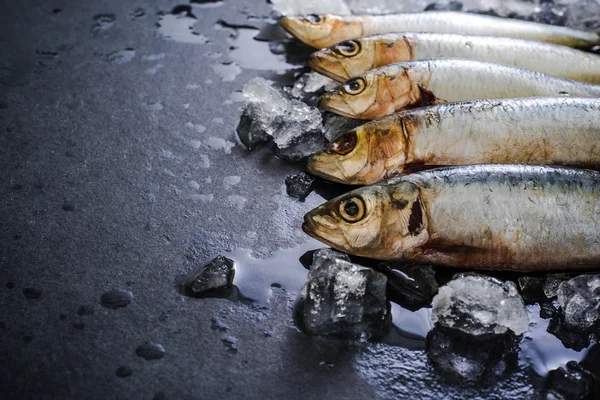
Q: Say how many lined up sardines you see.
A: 5